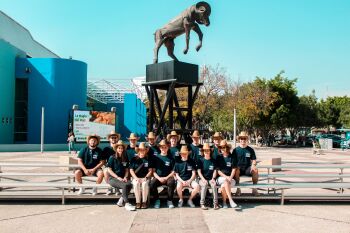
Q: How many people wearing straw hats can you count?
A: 14